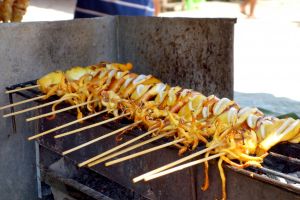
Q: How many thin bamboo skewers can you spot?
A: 12